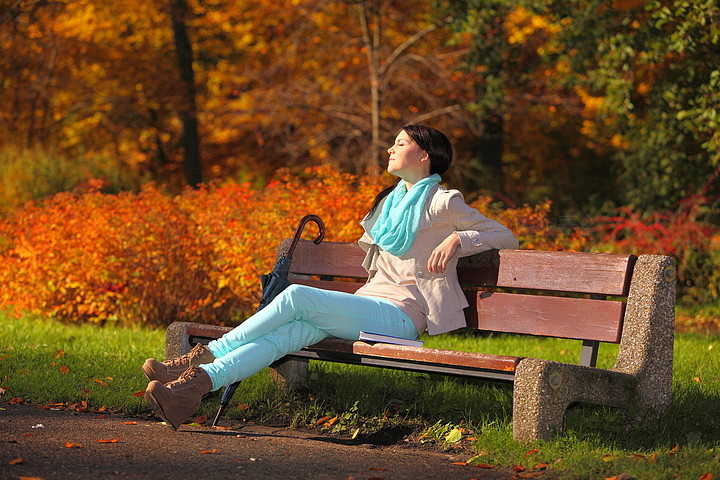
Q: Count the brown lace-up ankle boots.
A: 2